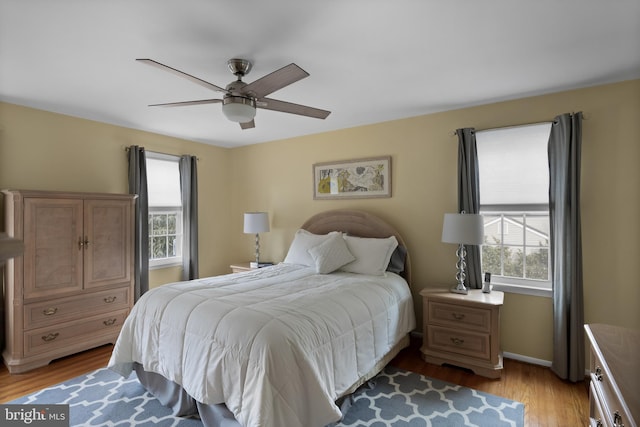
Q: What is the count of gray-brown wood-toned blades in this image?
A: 5